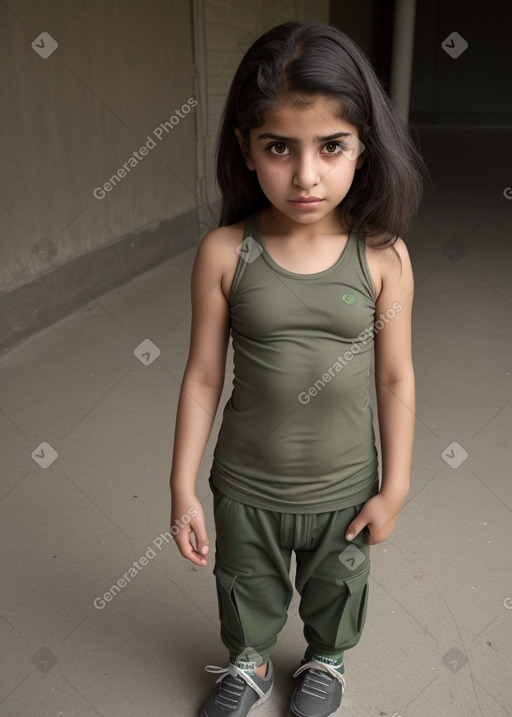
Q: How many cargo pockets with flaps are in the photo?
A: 2